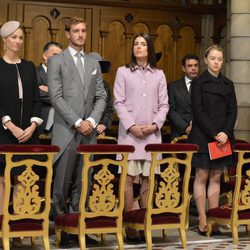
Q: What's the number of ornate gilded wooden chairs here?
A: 4